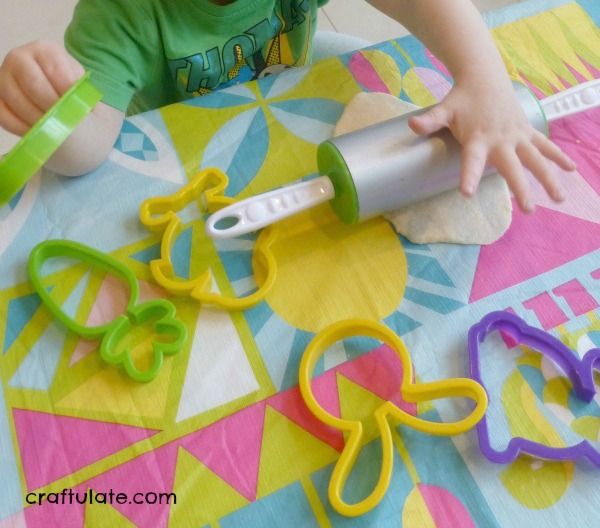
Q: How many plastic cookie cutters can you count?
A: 5